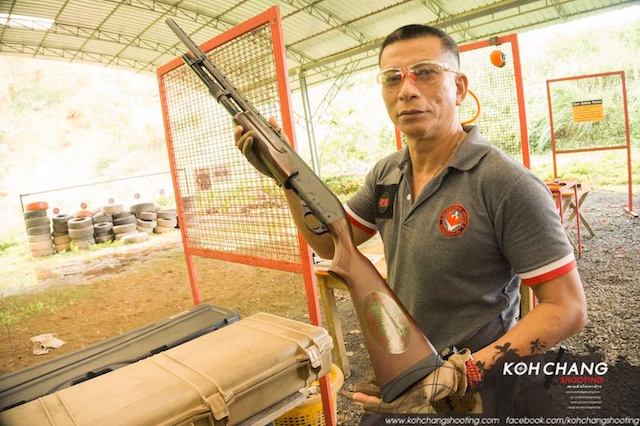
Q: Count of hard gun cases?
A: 2